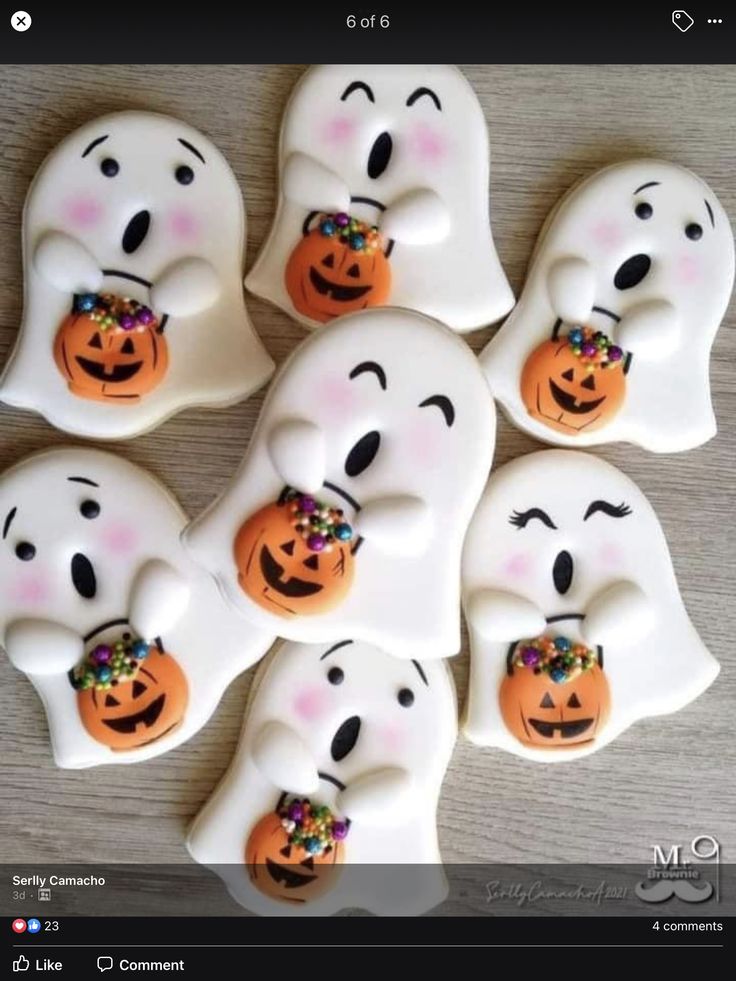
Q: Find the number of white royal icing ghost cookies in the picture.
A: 7